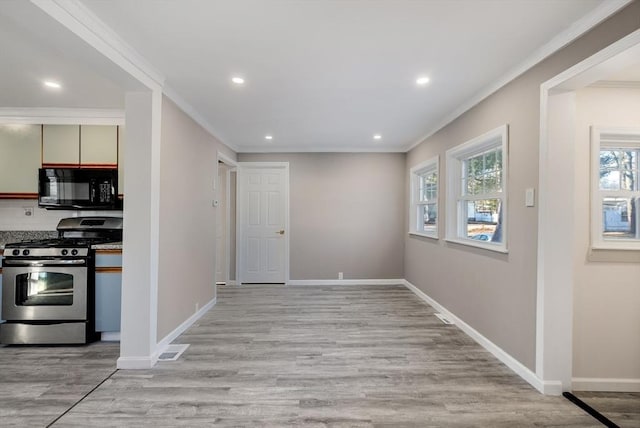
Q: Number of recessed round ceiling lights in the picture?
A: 5